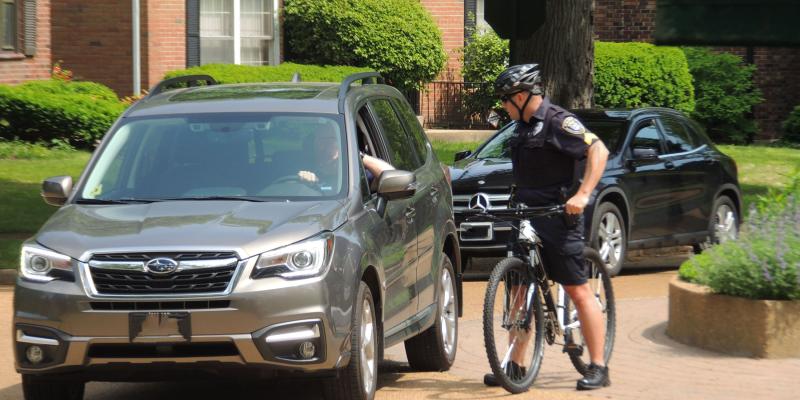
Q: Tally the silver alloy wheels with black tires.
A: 4